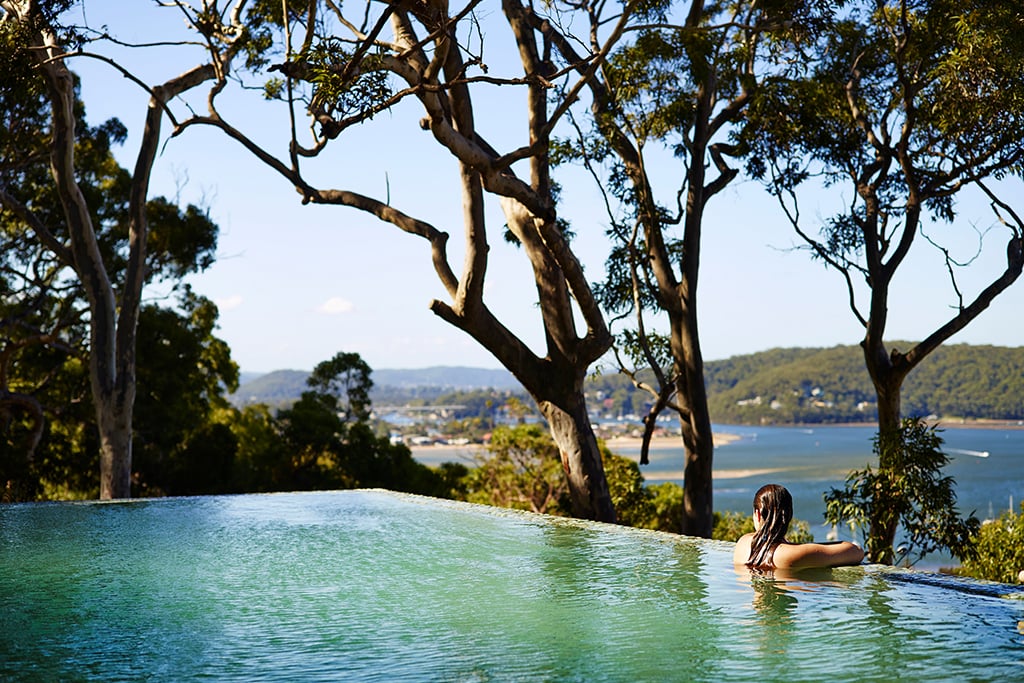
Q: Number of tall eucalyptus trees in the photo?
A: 4